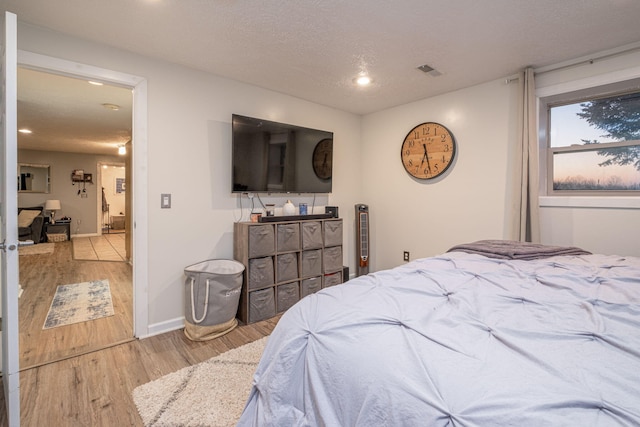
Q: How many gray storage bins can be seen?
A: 12